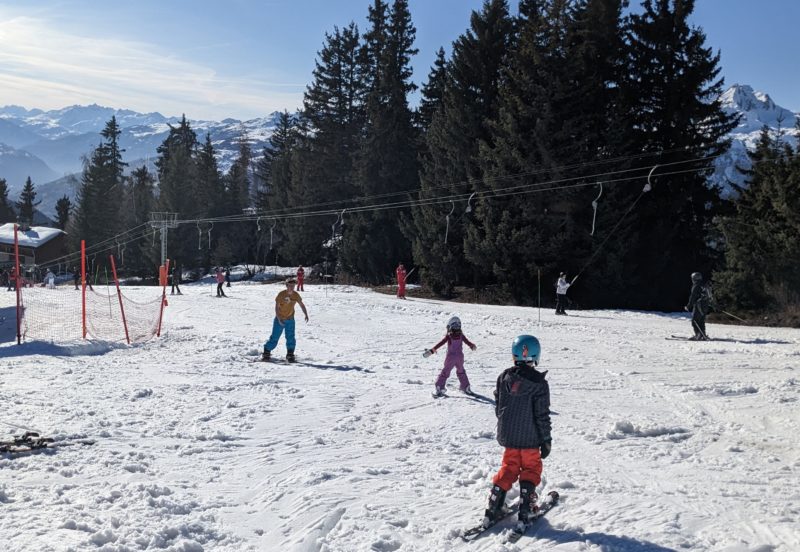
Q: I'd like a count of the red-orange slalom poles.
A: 4